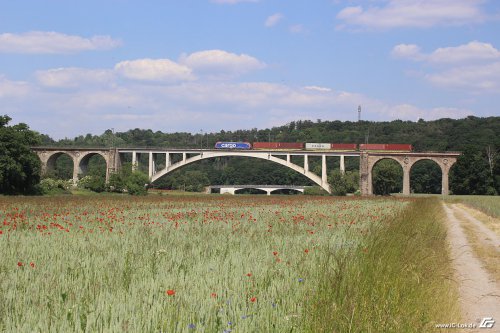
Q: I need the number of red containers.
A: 5